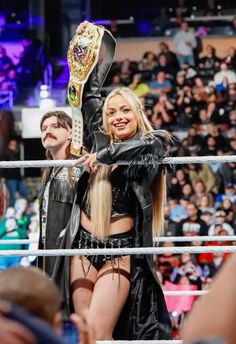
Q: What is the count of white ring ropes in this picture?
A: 5